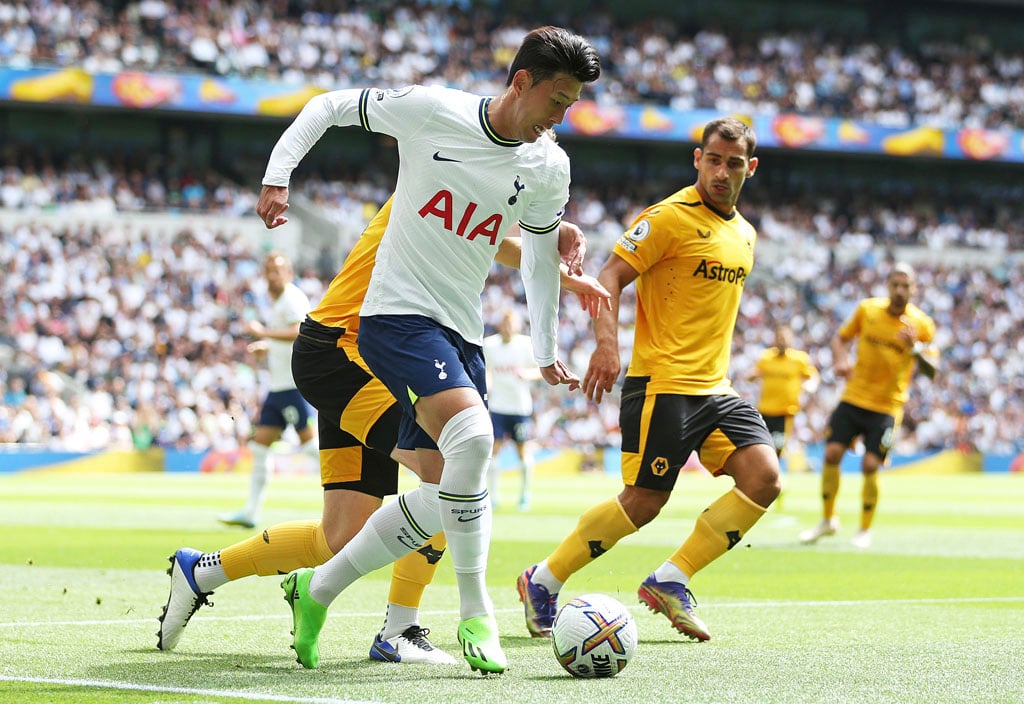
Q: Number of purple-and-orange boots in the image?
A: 2